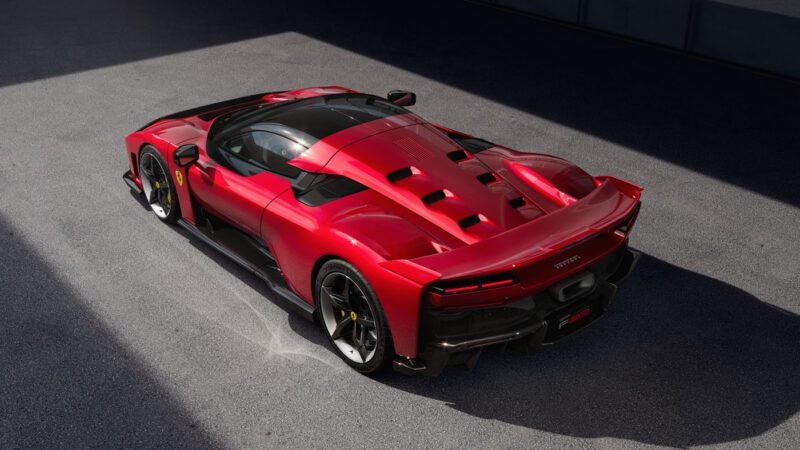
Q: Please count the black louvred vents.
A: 6